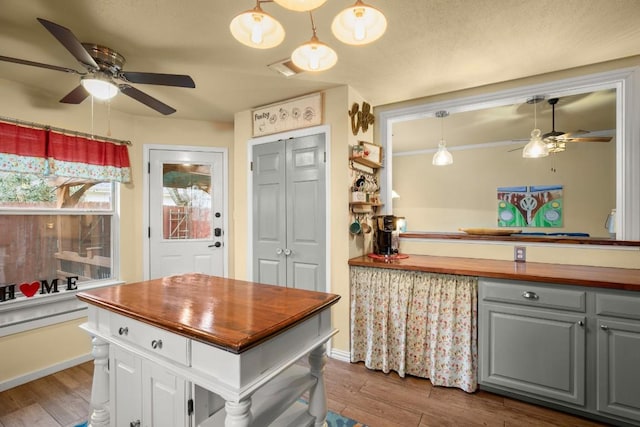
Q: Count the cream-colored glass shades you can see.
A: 4